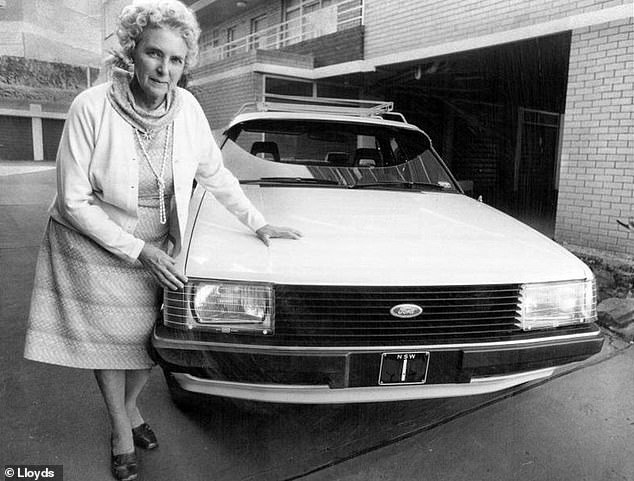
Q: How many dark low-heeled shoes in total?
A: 2